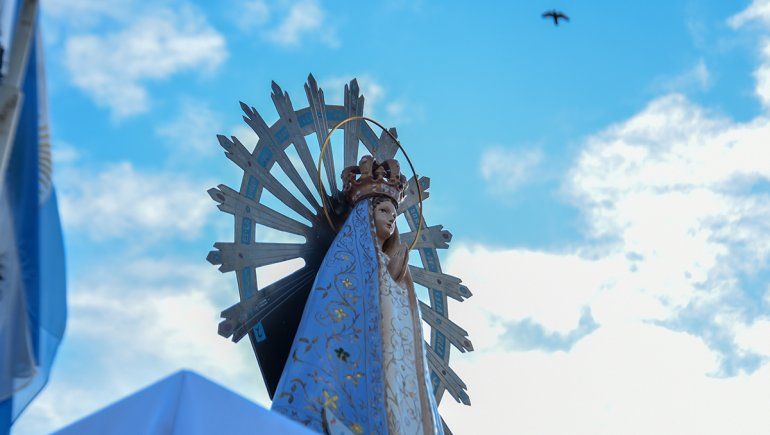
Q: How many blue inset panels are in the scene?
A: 14